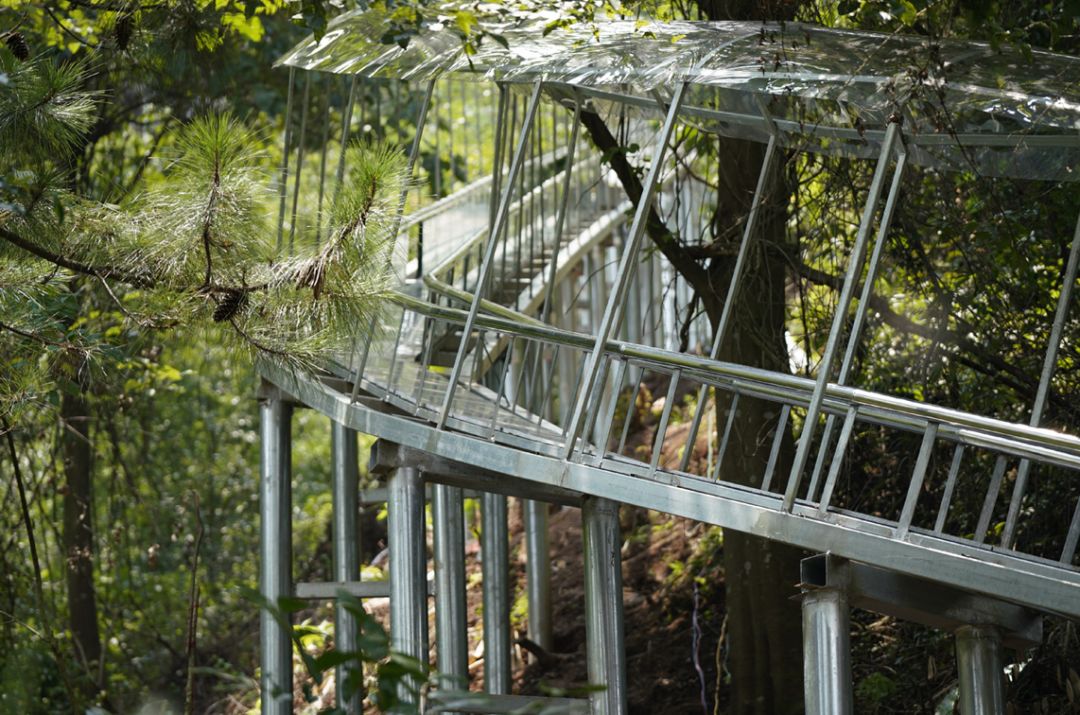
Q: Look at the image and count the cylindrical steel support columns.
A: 9